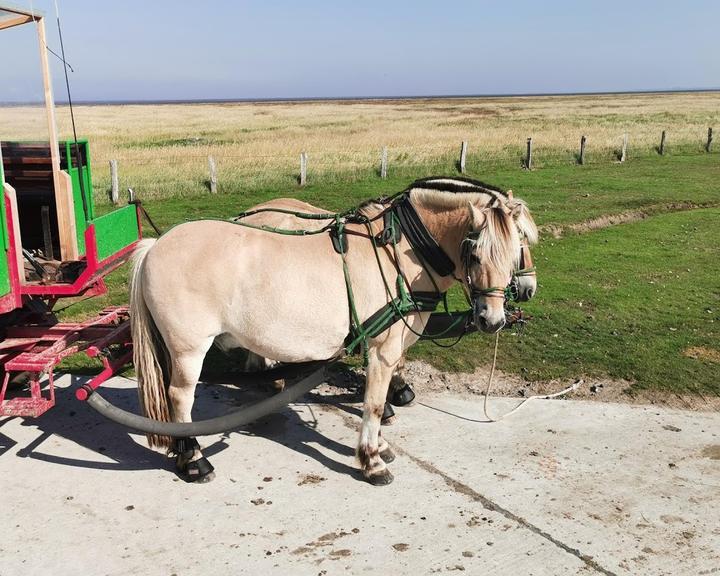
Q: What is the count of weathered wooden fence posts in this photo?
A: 10